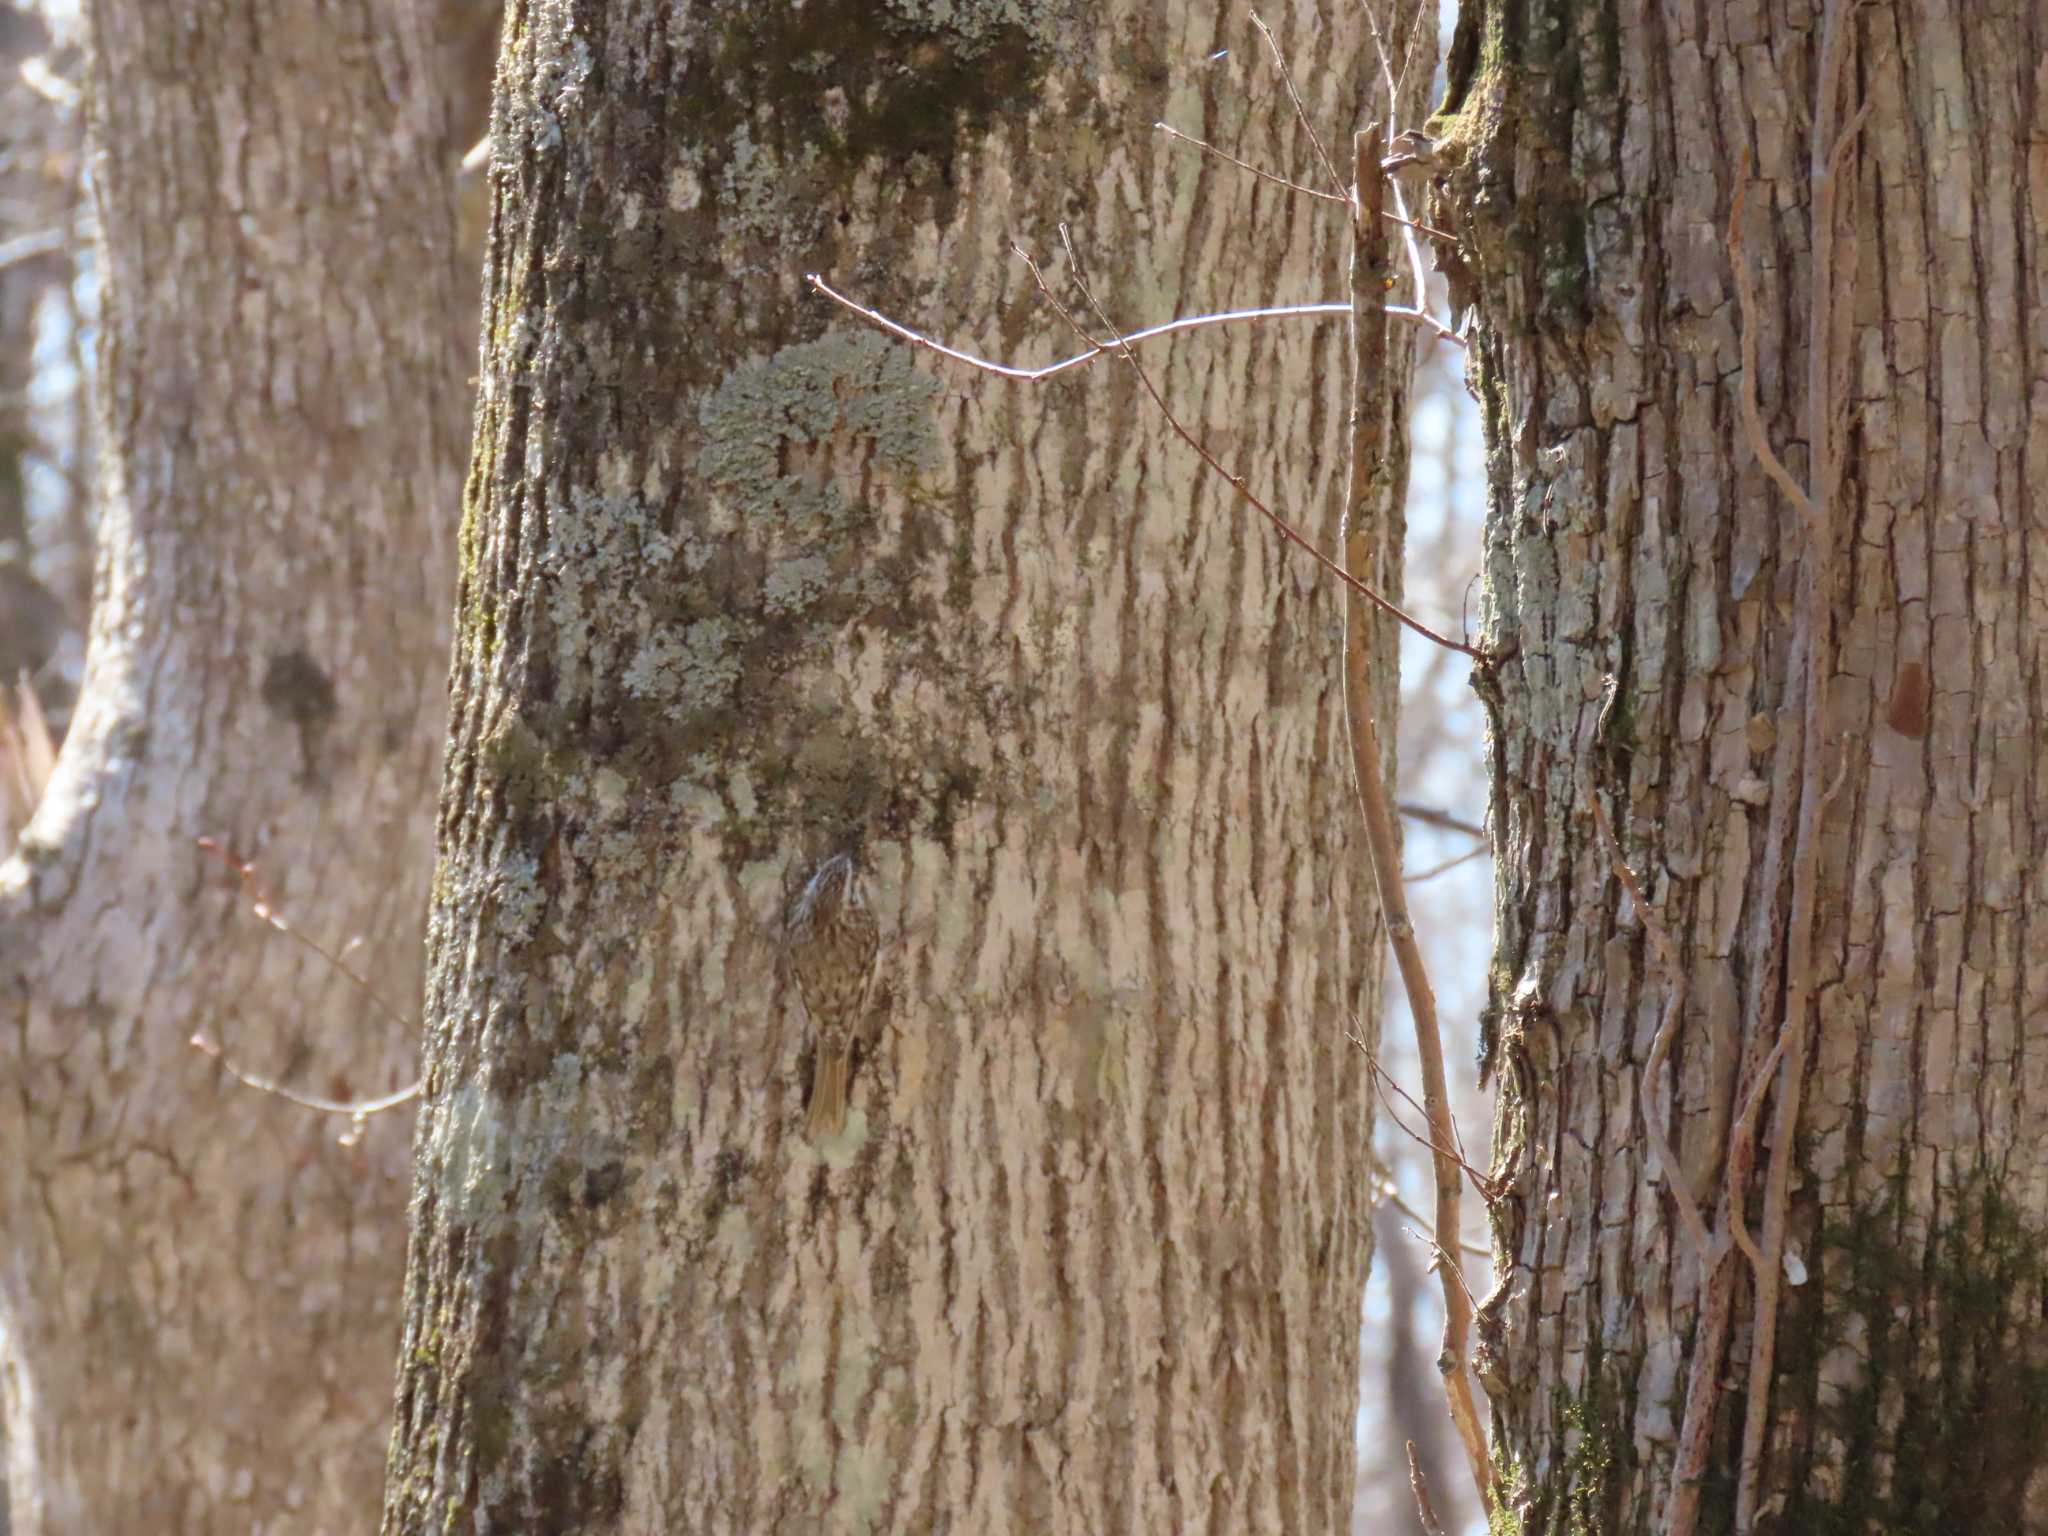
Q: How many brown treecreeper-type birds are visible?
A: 1